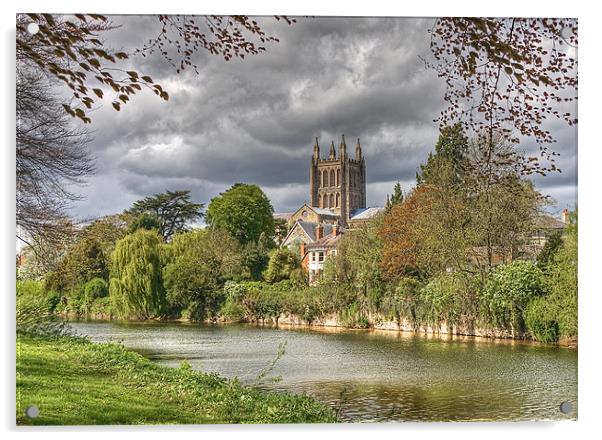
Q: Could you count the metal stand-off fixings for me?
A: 4